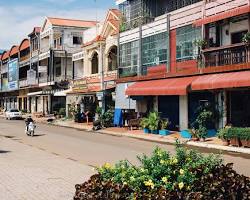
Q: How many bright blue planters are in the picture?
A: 5